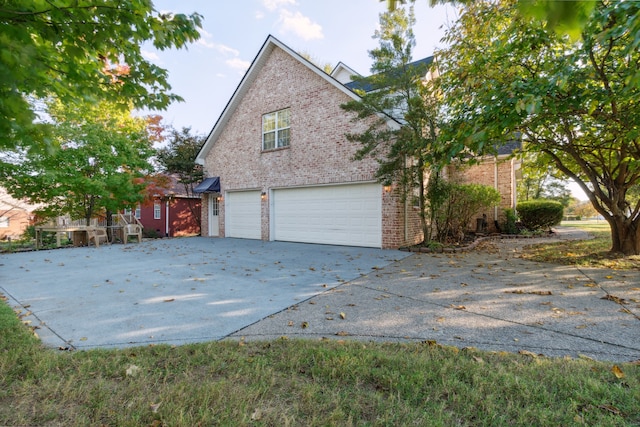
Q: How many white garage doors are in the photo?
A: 2